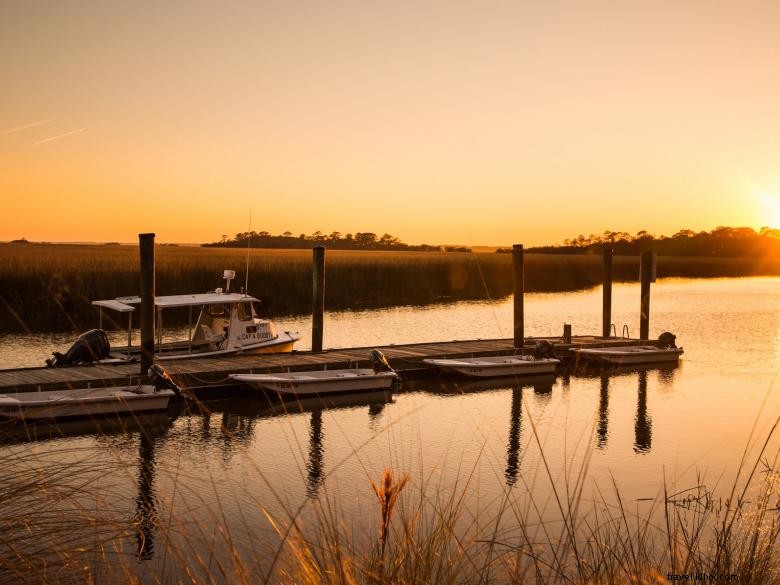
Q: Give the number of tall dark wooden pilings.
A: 5